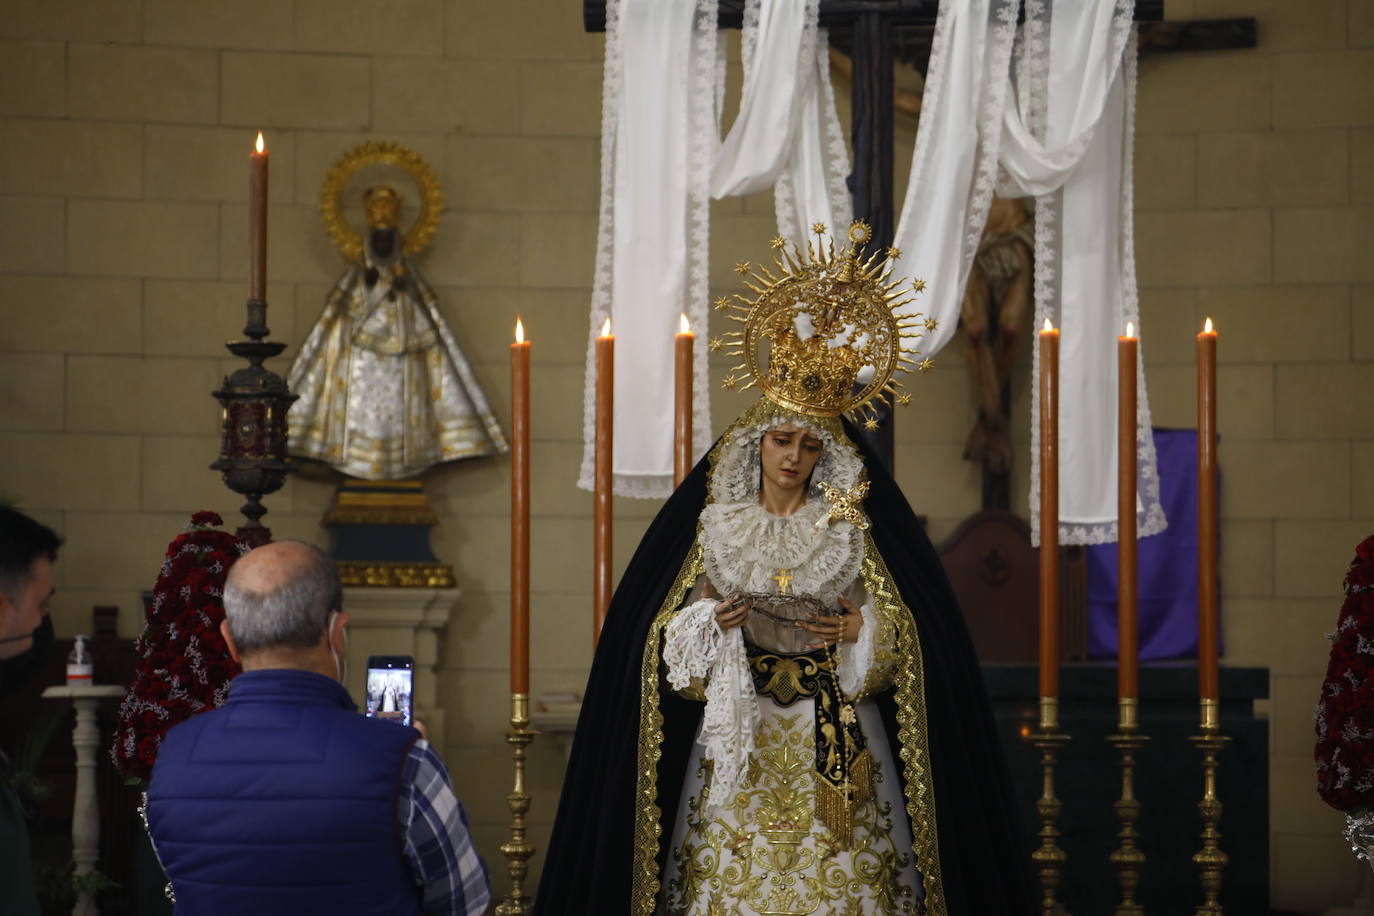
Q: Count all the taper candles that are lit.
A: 7